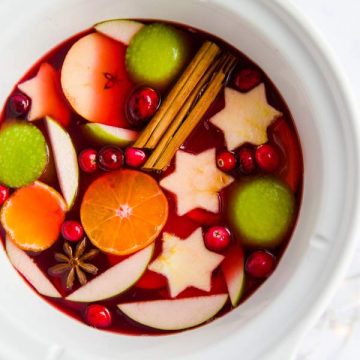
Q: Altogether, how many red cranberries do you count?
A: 14